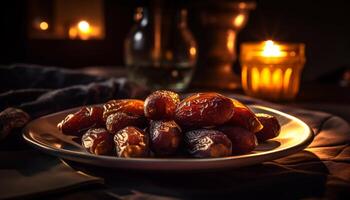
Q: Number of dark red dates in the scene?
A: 12